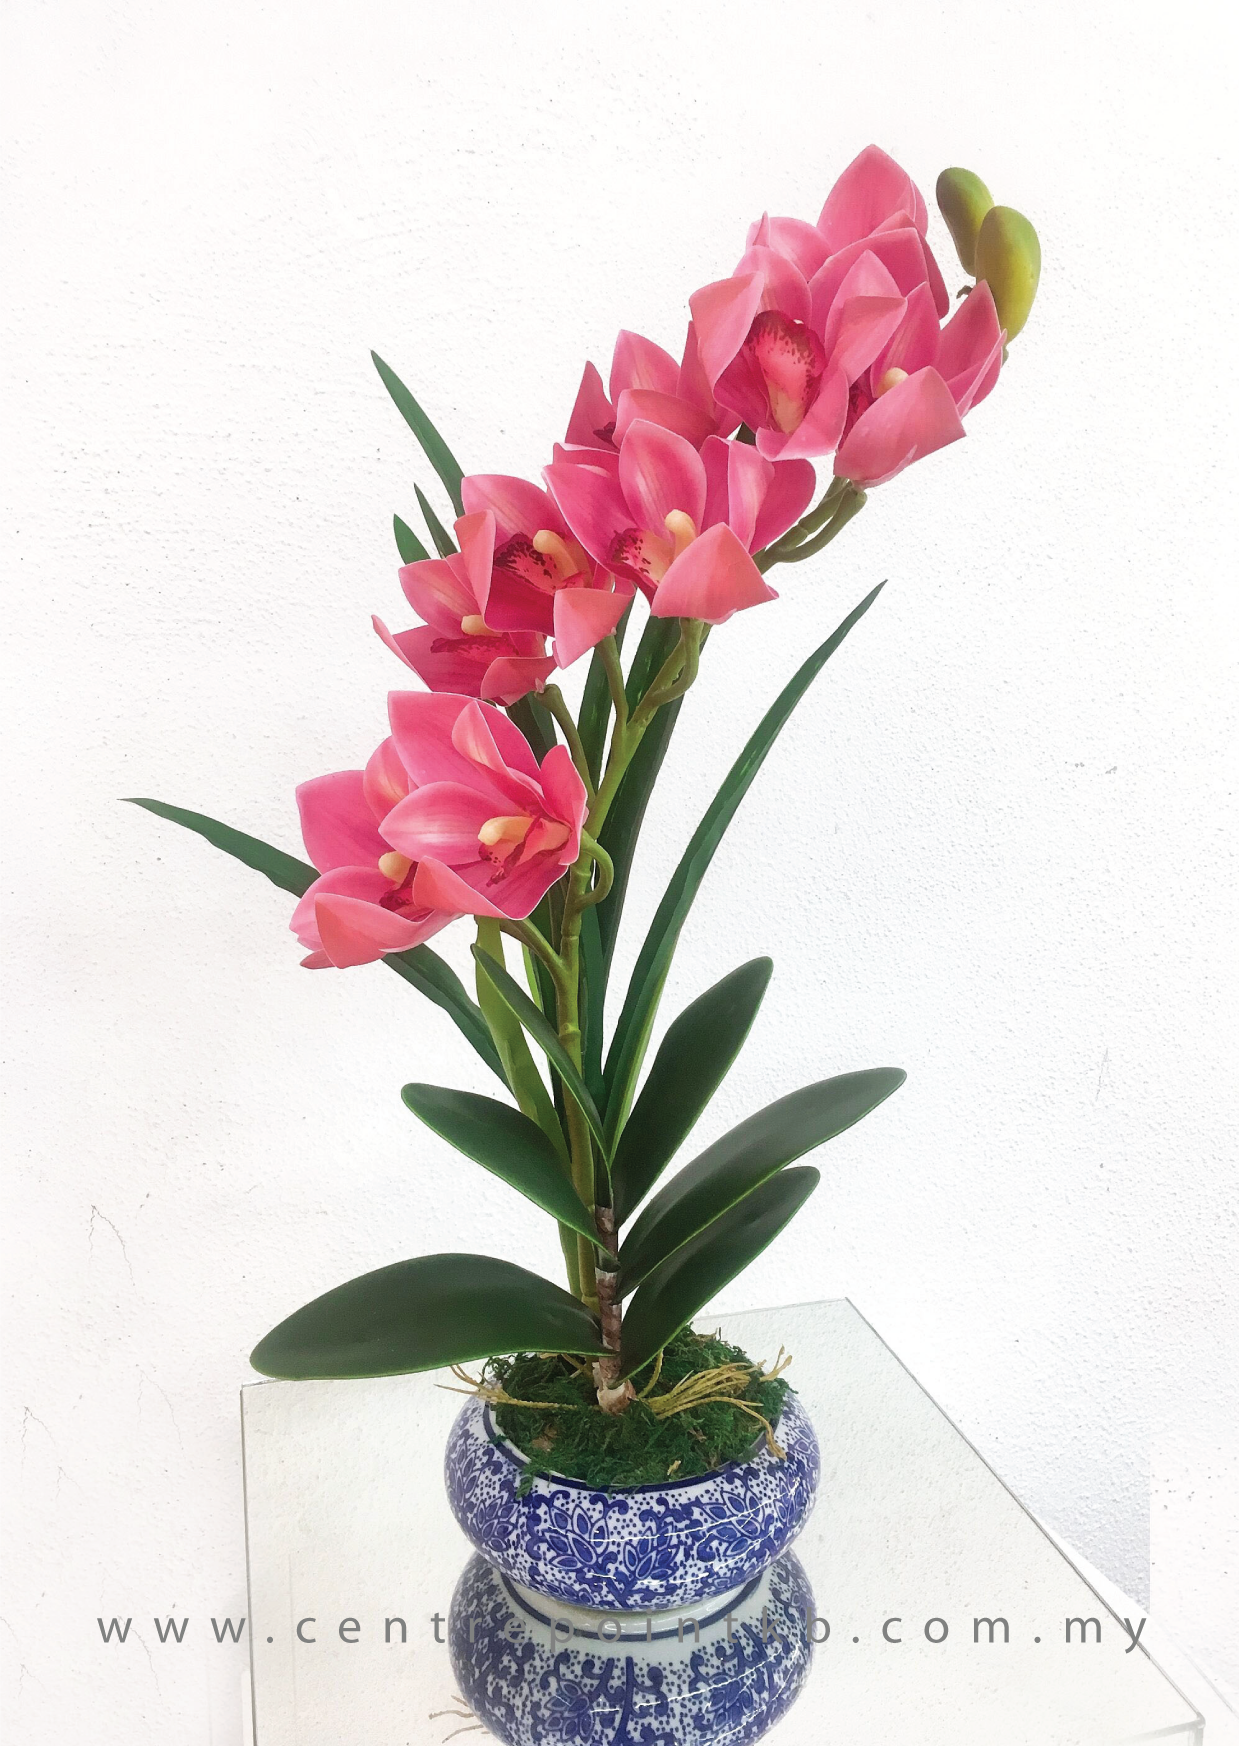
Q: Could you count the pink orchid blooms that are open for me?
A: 9